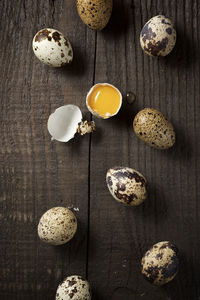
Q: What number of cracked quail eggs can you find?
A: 1